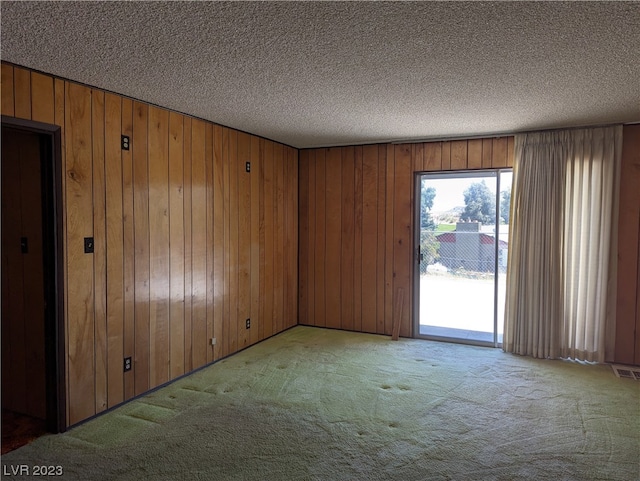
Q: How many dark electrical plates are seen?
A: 6